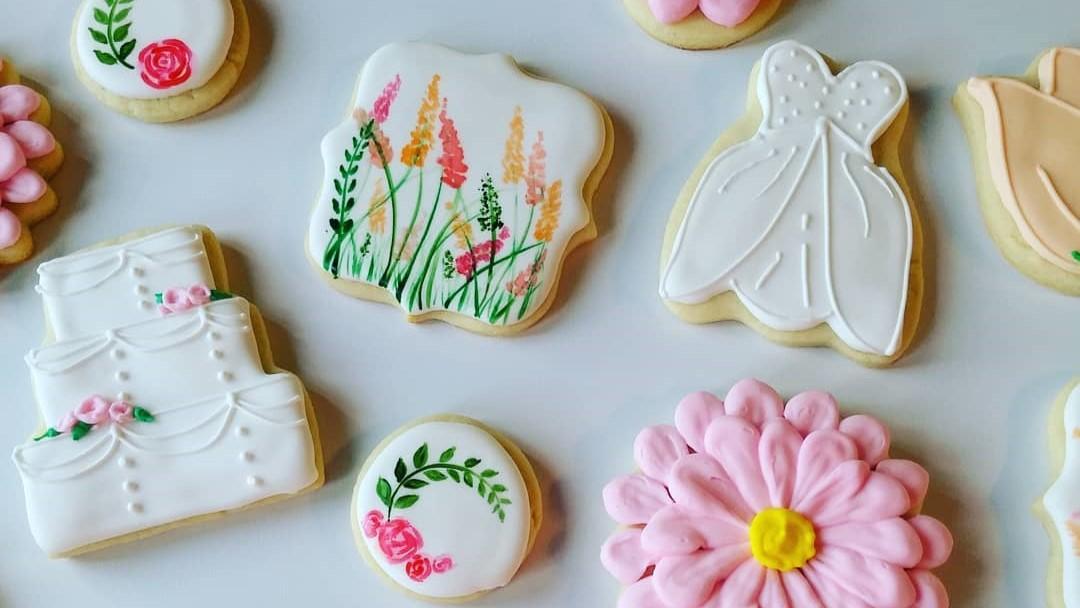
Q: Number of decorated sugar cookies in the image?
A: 10